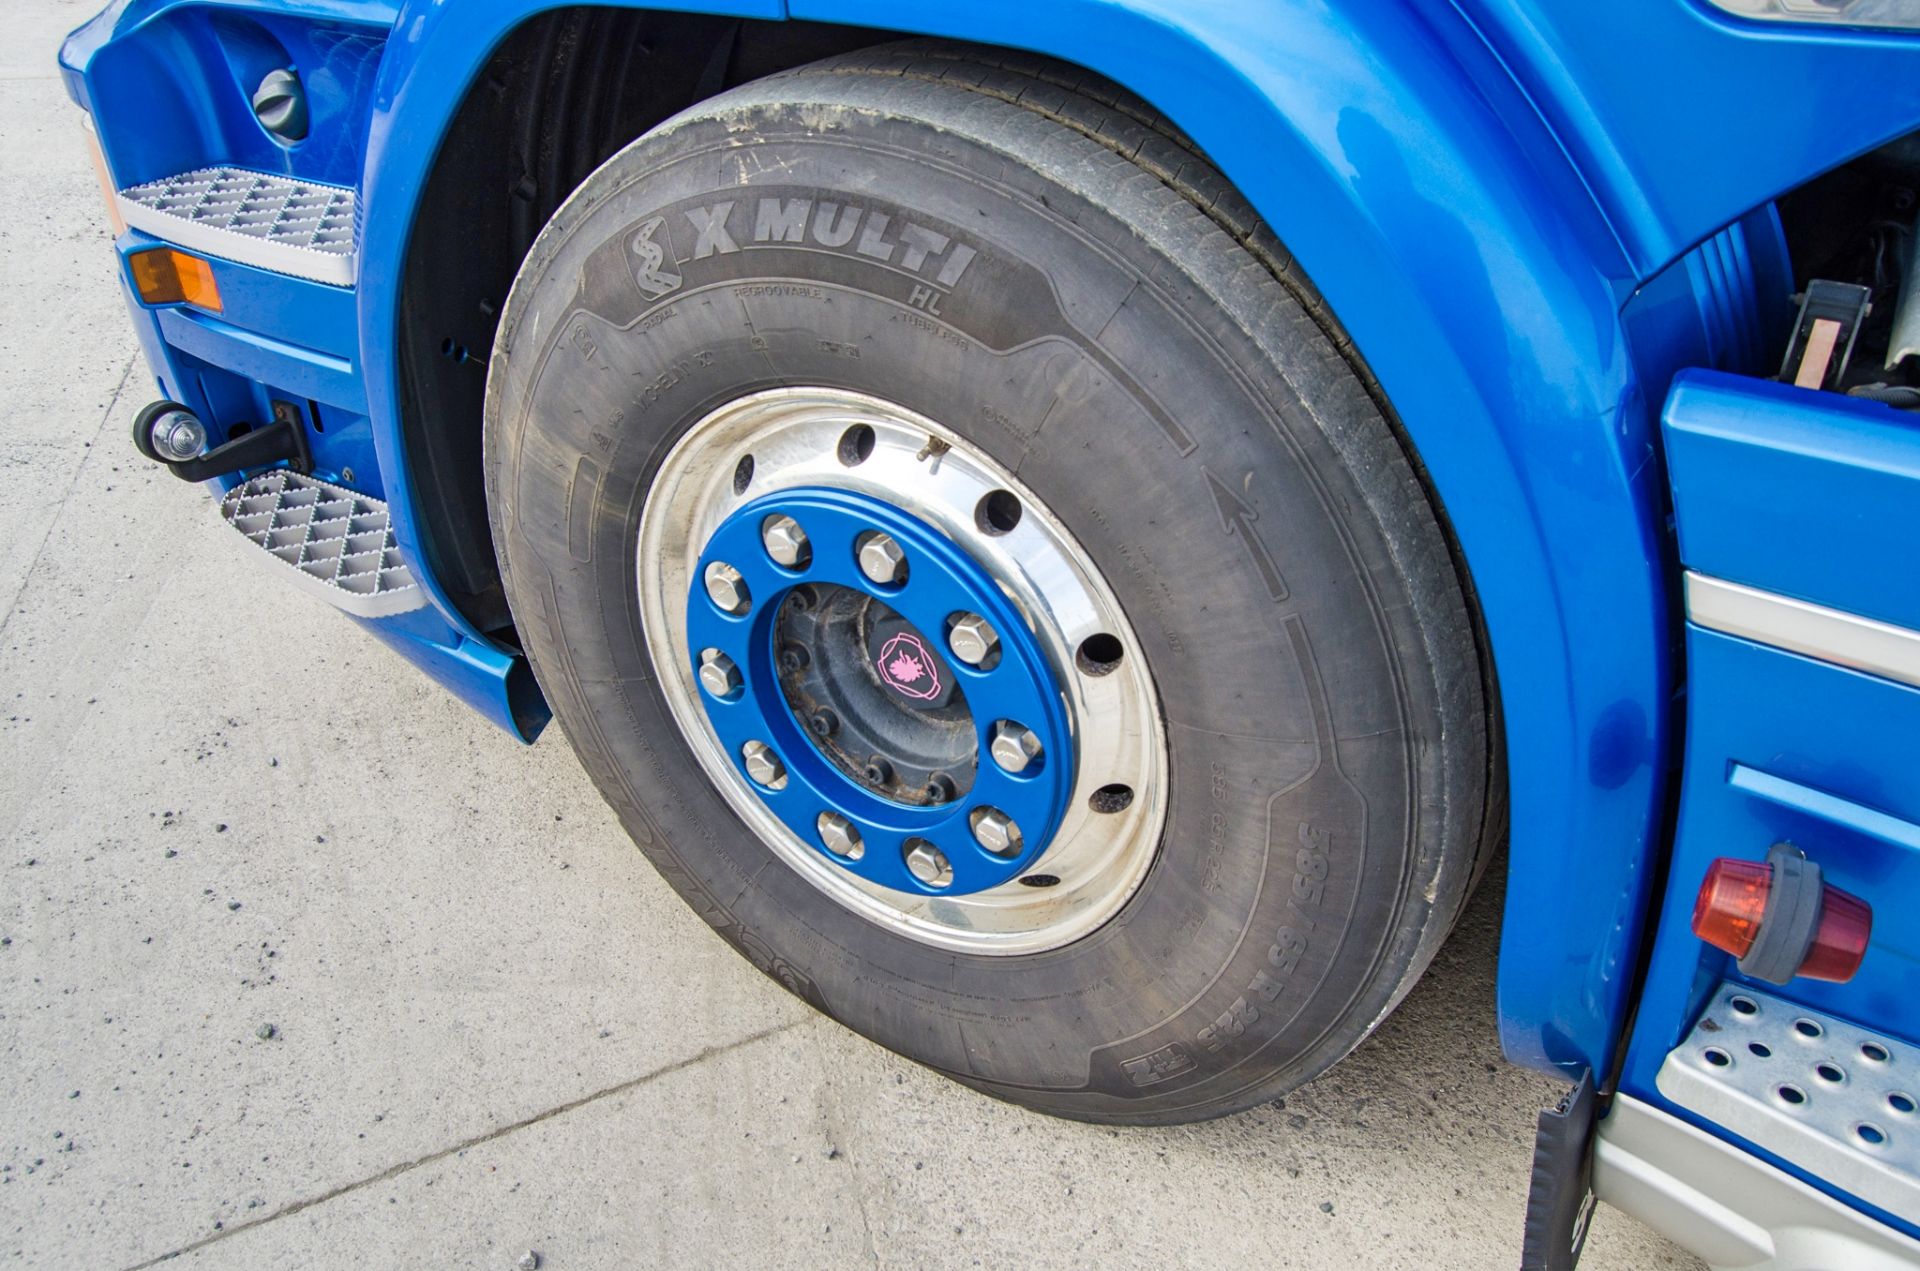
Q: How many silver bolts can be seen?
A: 10